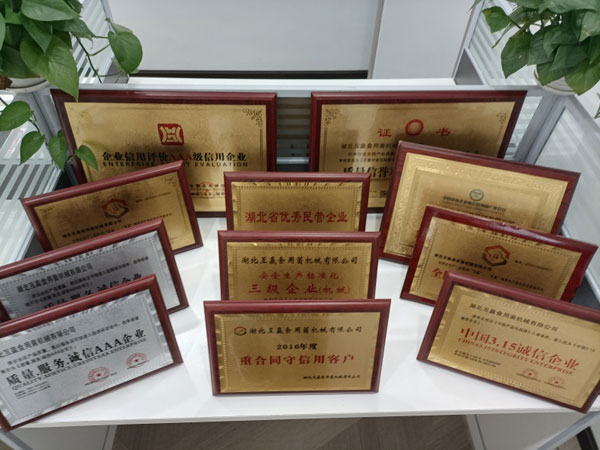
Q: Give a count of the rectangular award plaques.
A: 11